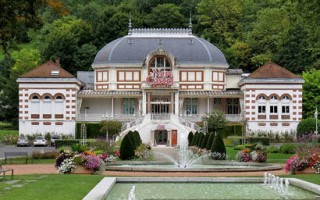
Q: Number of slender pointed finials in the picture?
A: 2